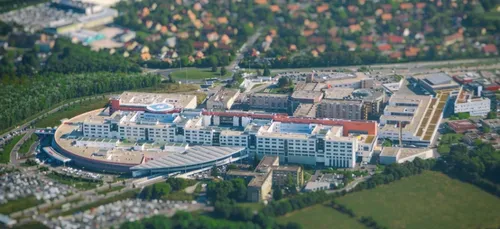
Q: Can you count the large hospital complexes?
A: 1